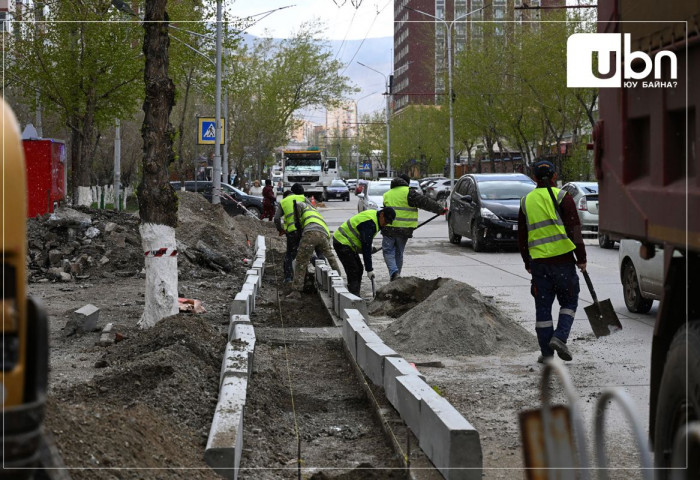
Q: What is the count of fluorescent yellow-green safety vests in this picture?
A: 5